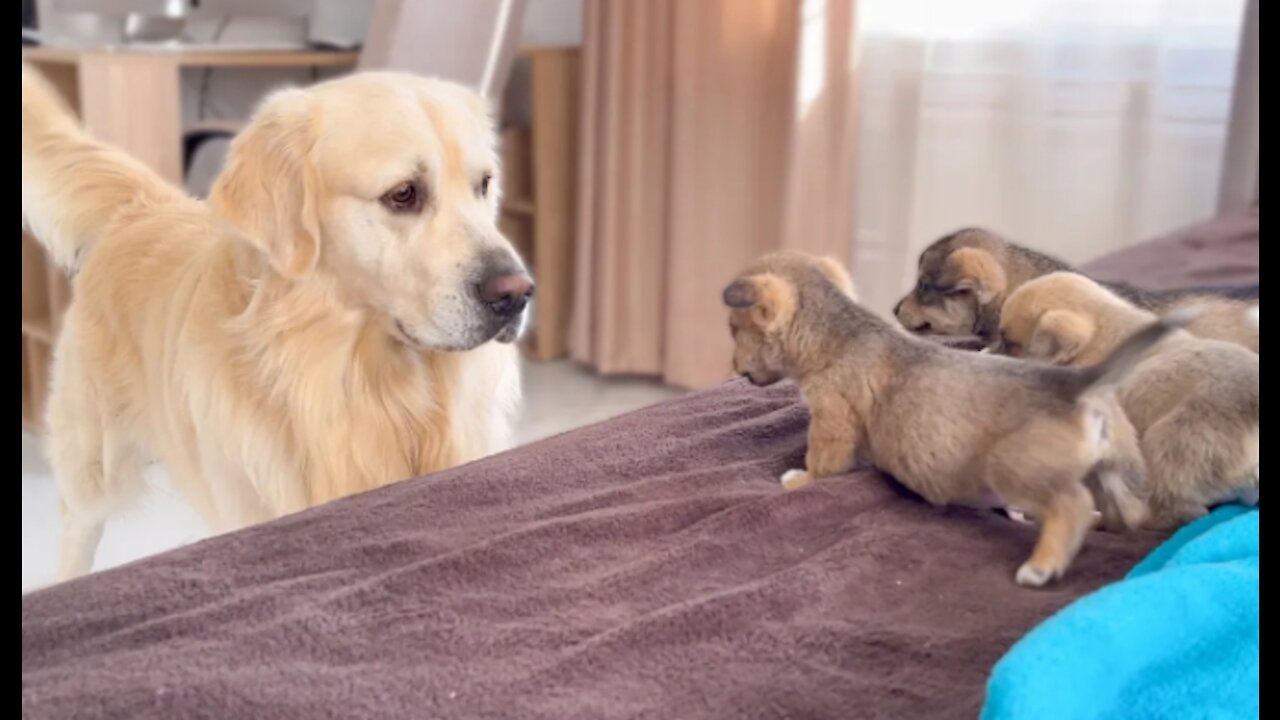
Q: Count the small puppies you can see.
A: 3